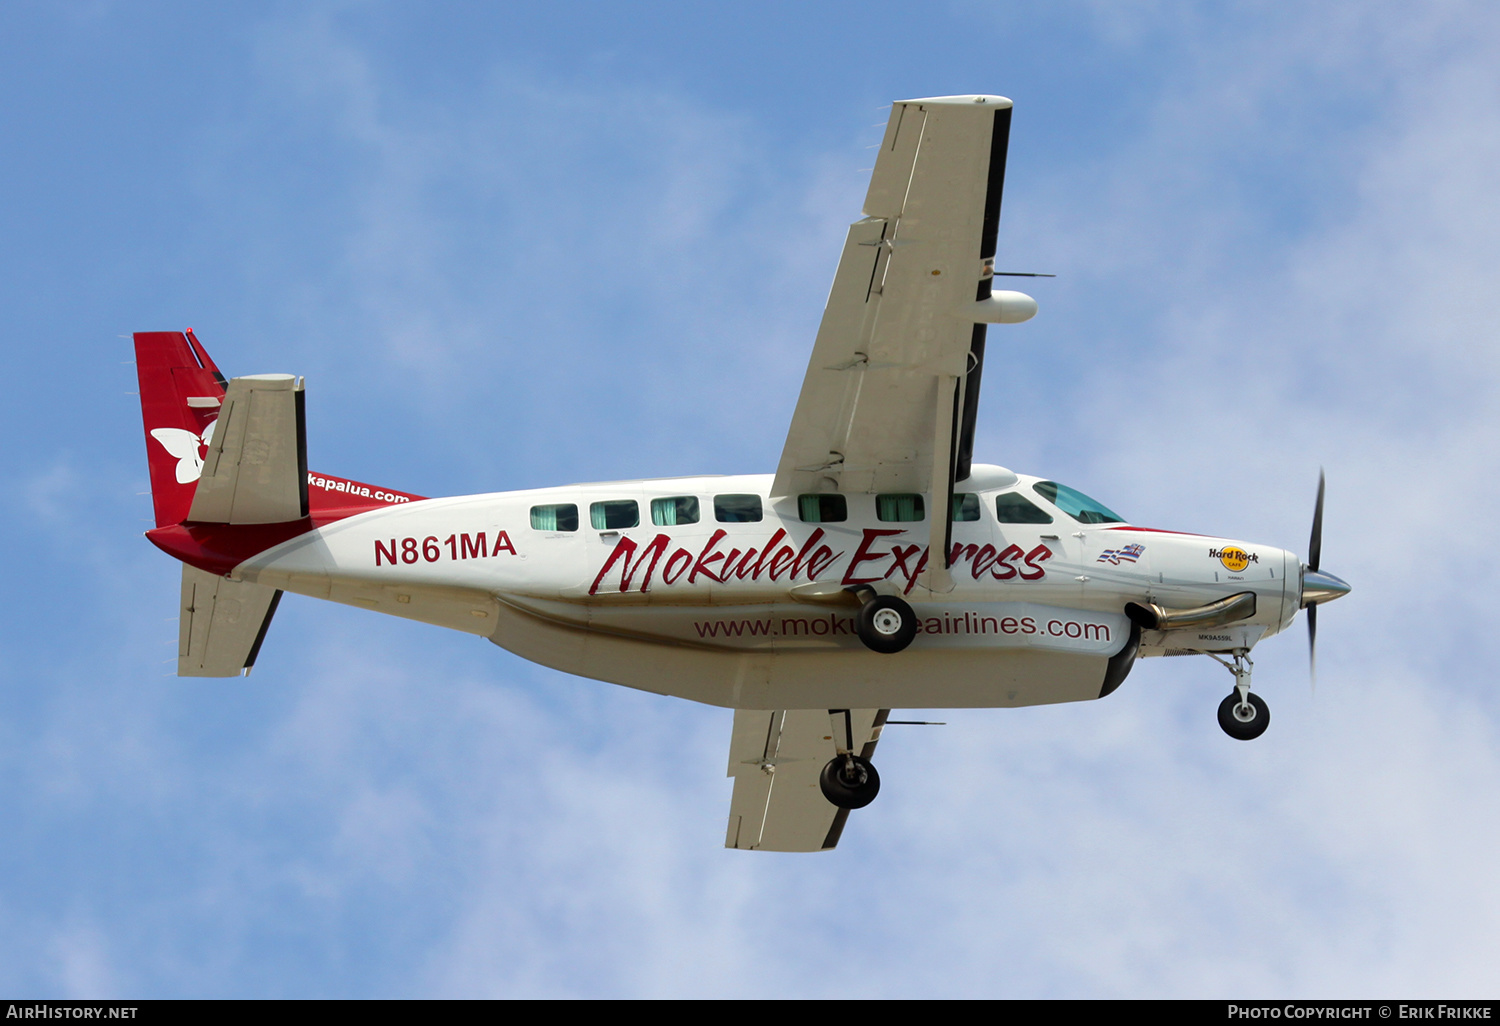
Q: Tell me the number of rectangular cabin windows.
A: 7